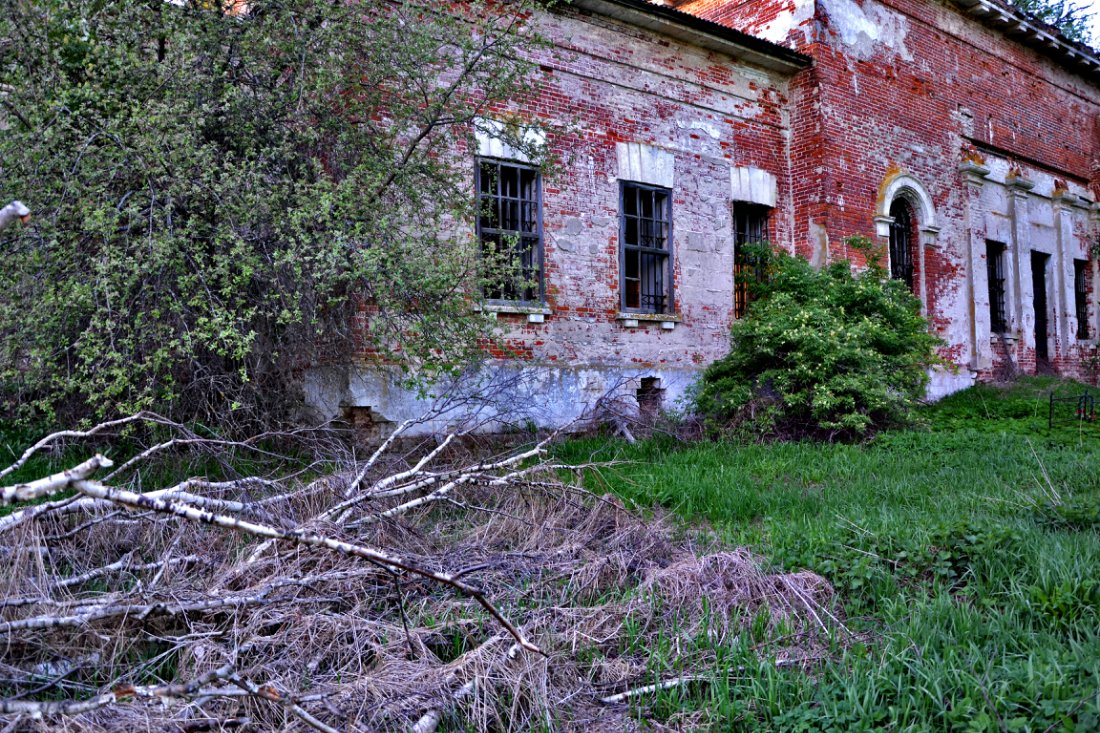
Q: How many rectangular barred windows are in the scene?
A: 5